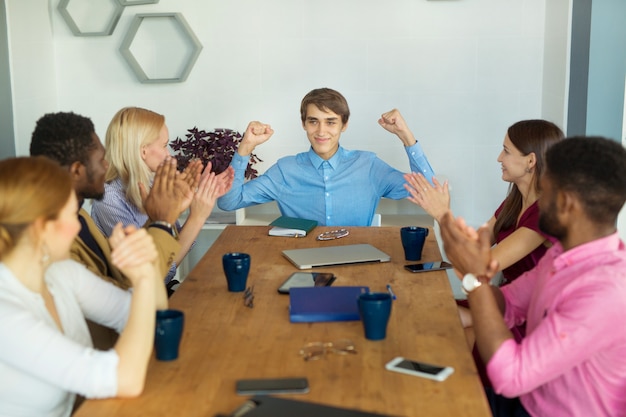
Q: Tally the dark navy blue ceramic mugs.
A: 4